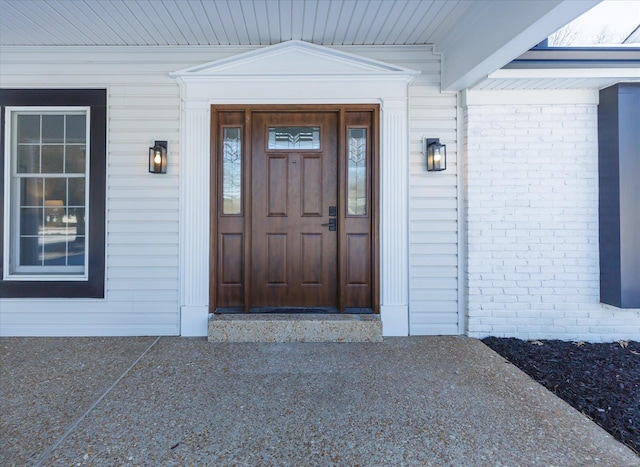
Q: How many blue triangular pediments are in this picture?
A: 0